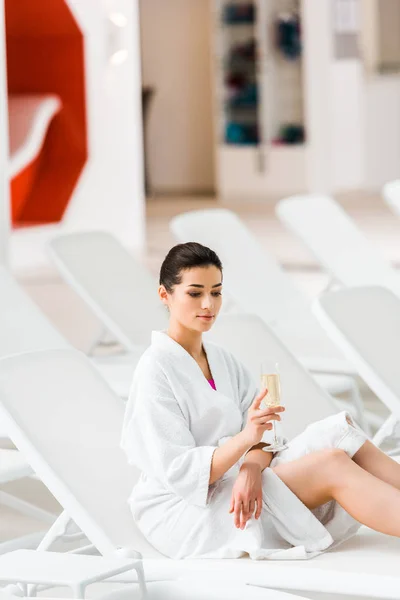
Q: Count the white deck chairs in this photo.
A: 8